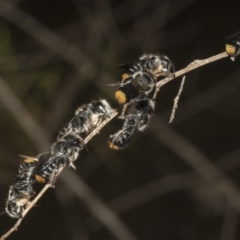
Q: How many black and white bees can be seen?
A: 7